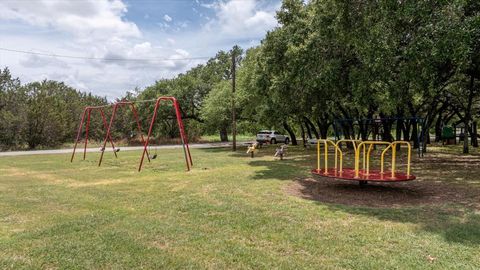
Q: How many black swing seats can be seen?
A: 3